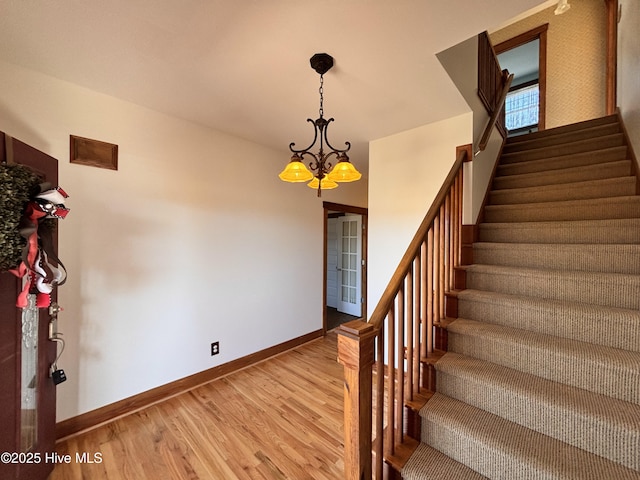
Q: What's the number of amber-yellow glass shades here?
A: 3